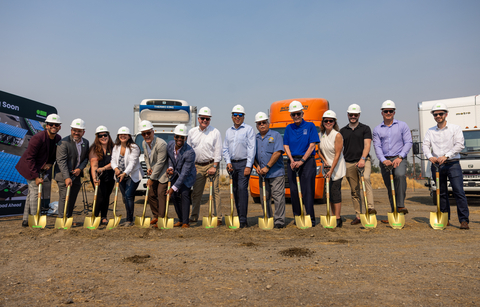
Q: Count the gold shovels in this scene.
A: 14